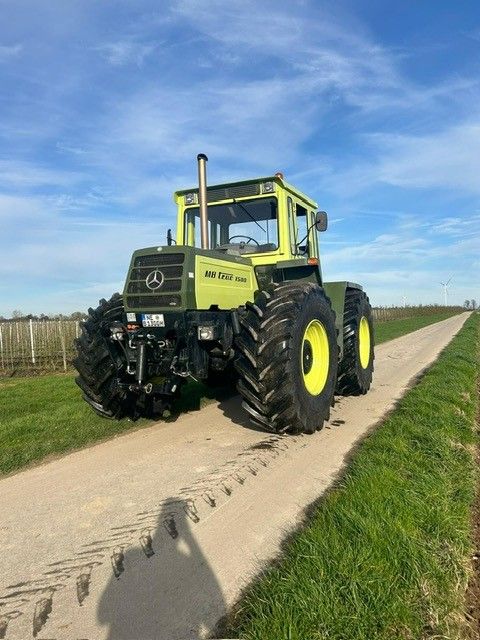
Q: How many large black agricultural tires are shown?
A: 3